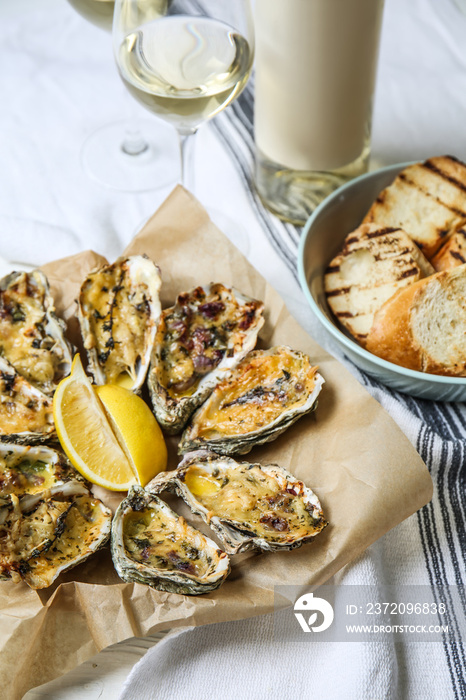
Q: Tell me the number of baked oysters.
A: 9